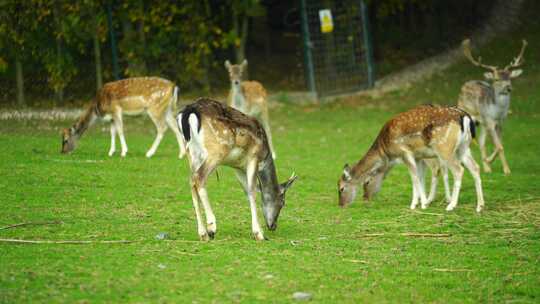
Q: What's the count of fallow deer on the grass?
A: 6